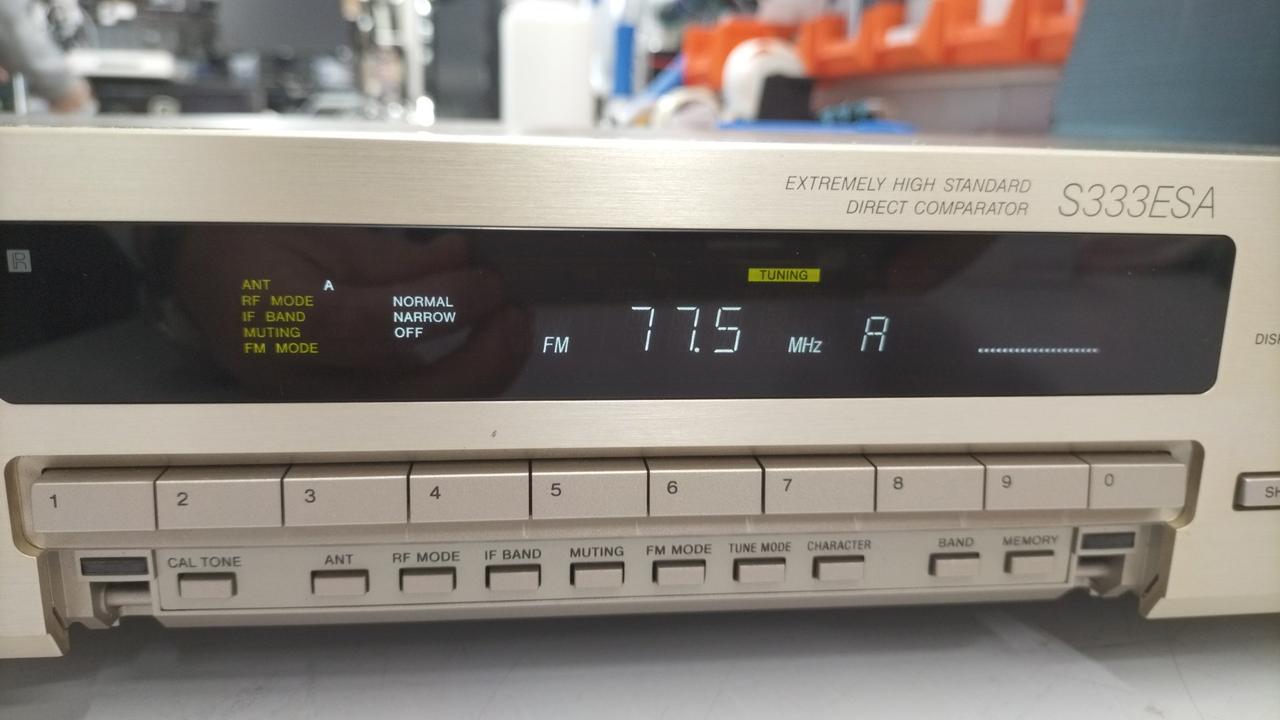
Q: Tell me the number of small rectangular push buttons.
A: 10